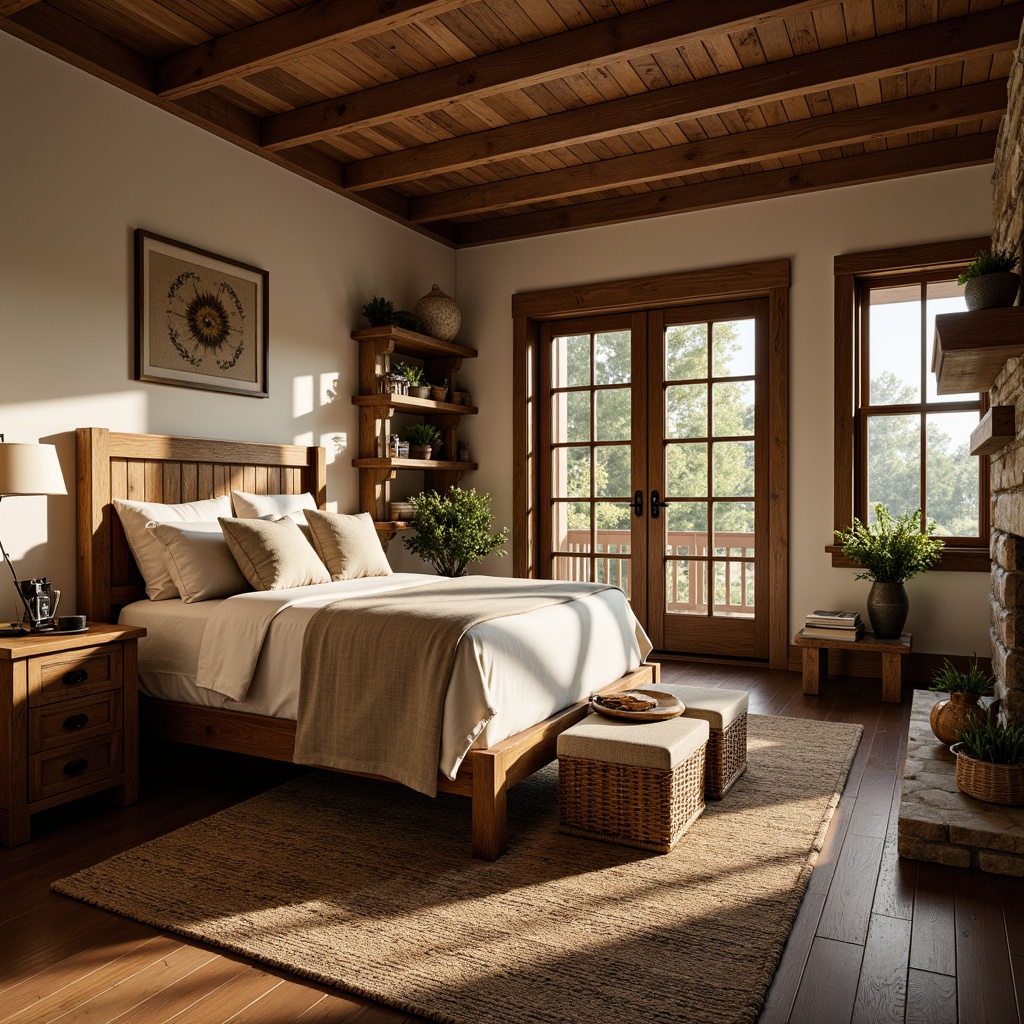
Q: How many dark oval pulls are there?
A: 3